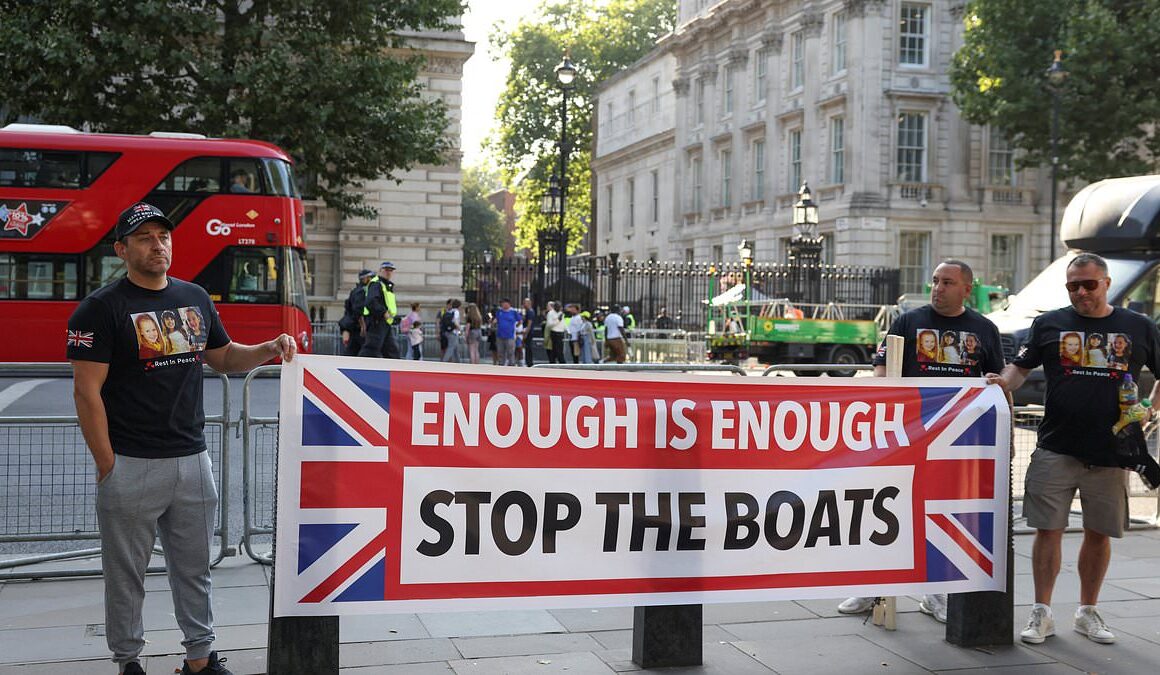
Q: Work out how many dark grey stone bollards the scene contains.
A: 3